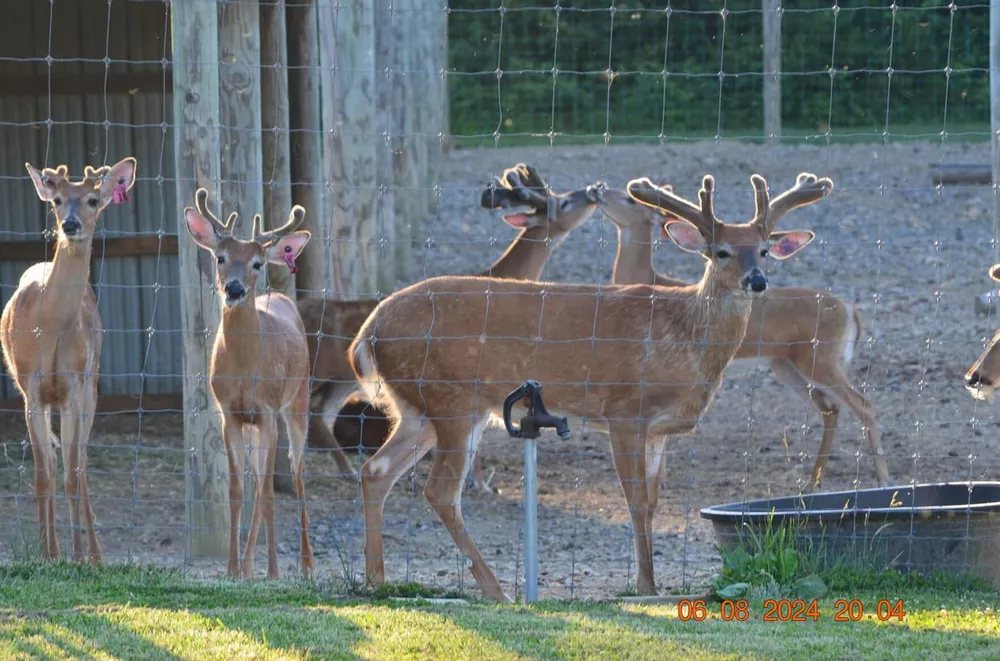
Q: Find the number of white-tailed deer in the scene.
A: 6